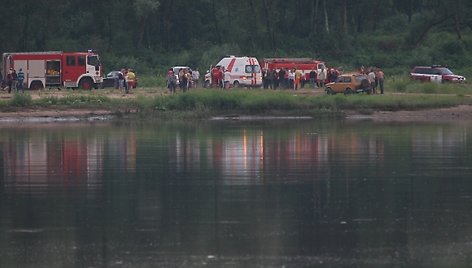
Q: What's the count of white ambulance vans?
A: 1